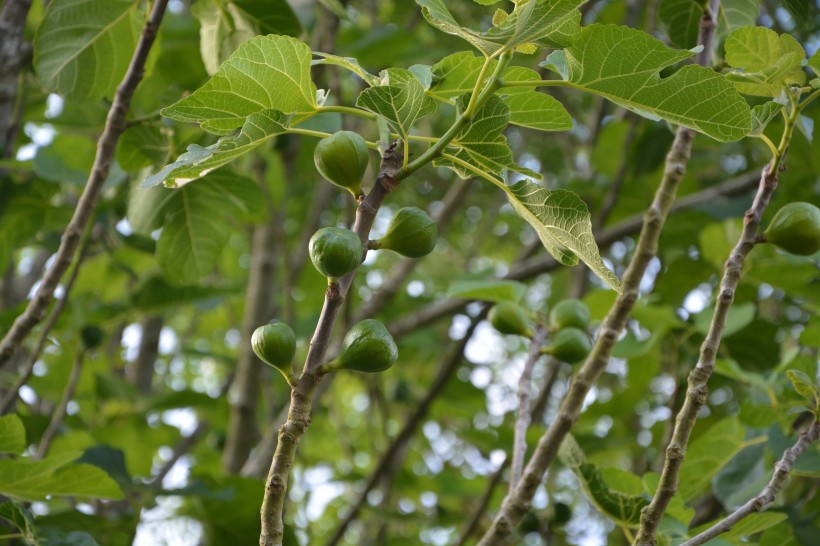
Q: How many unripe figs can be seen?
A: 9